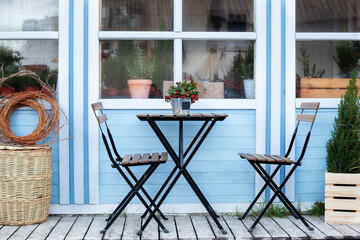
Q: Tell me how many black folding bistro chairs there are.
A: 2